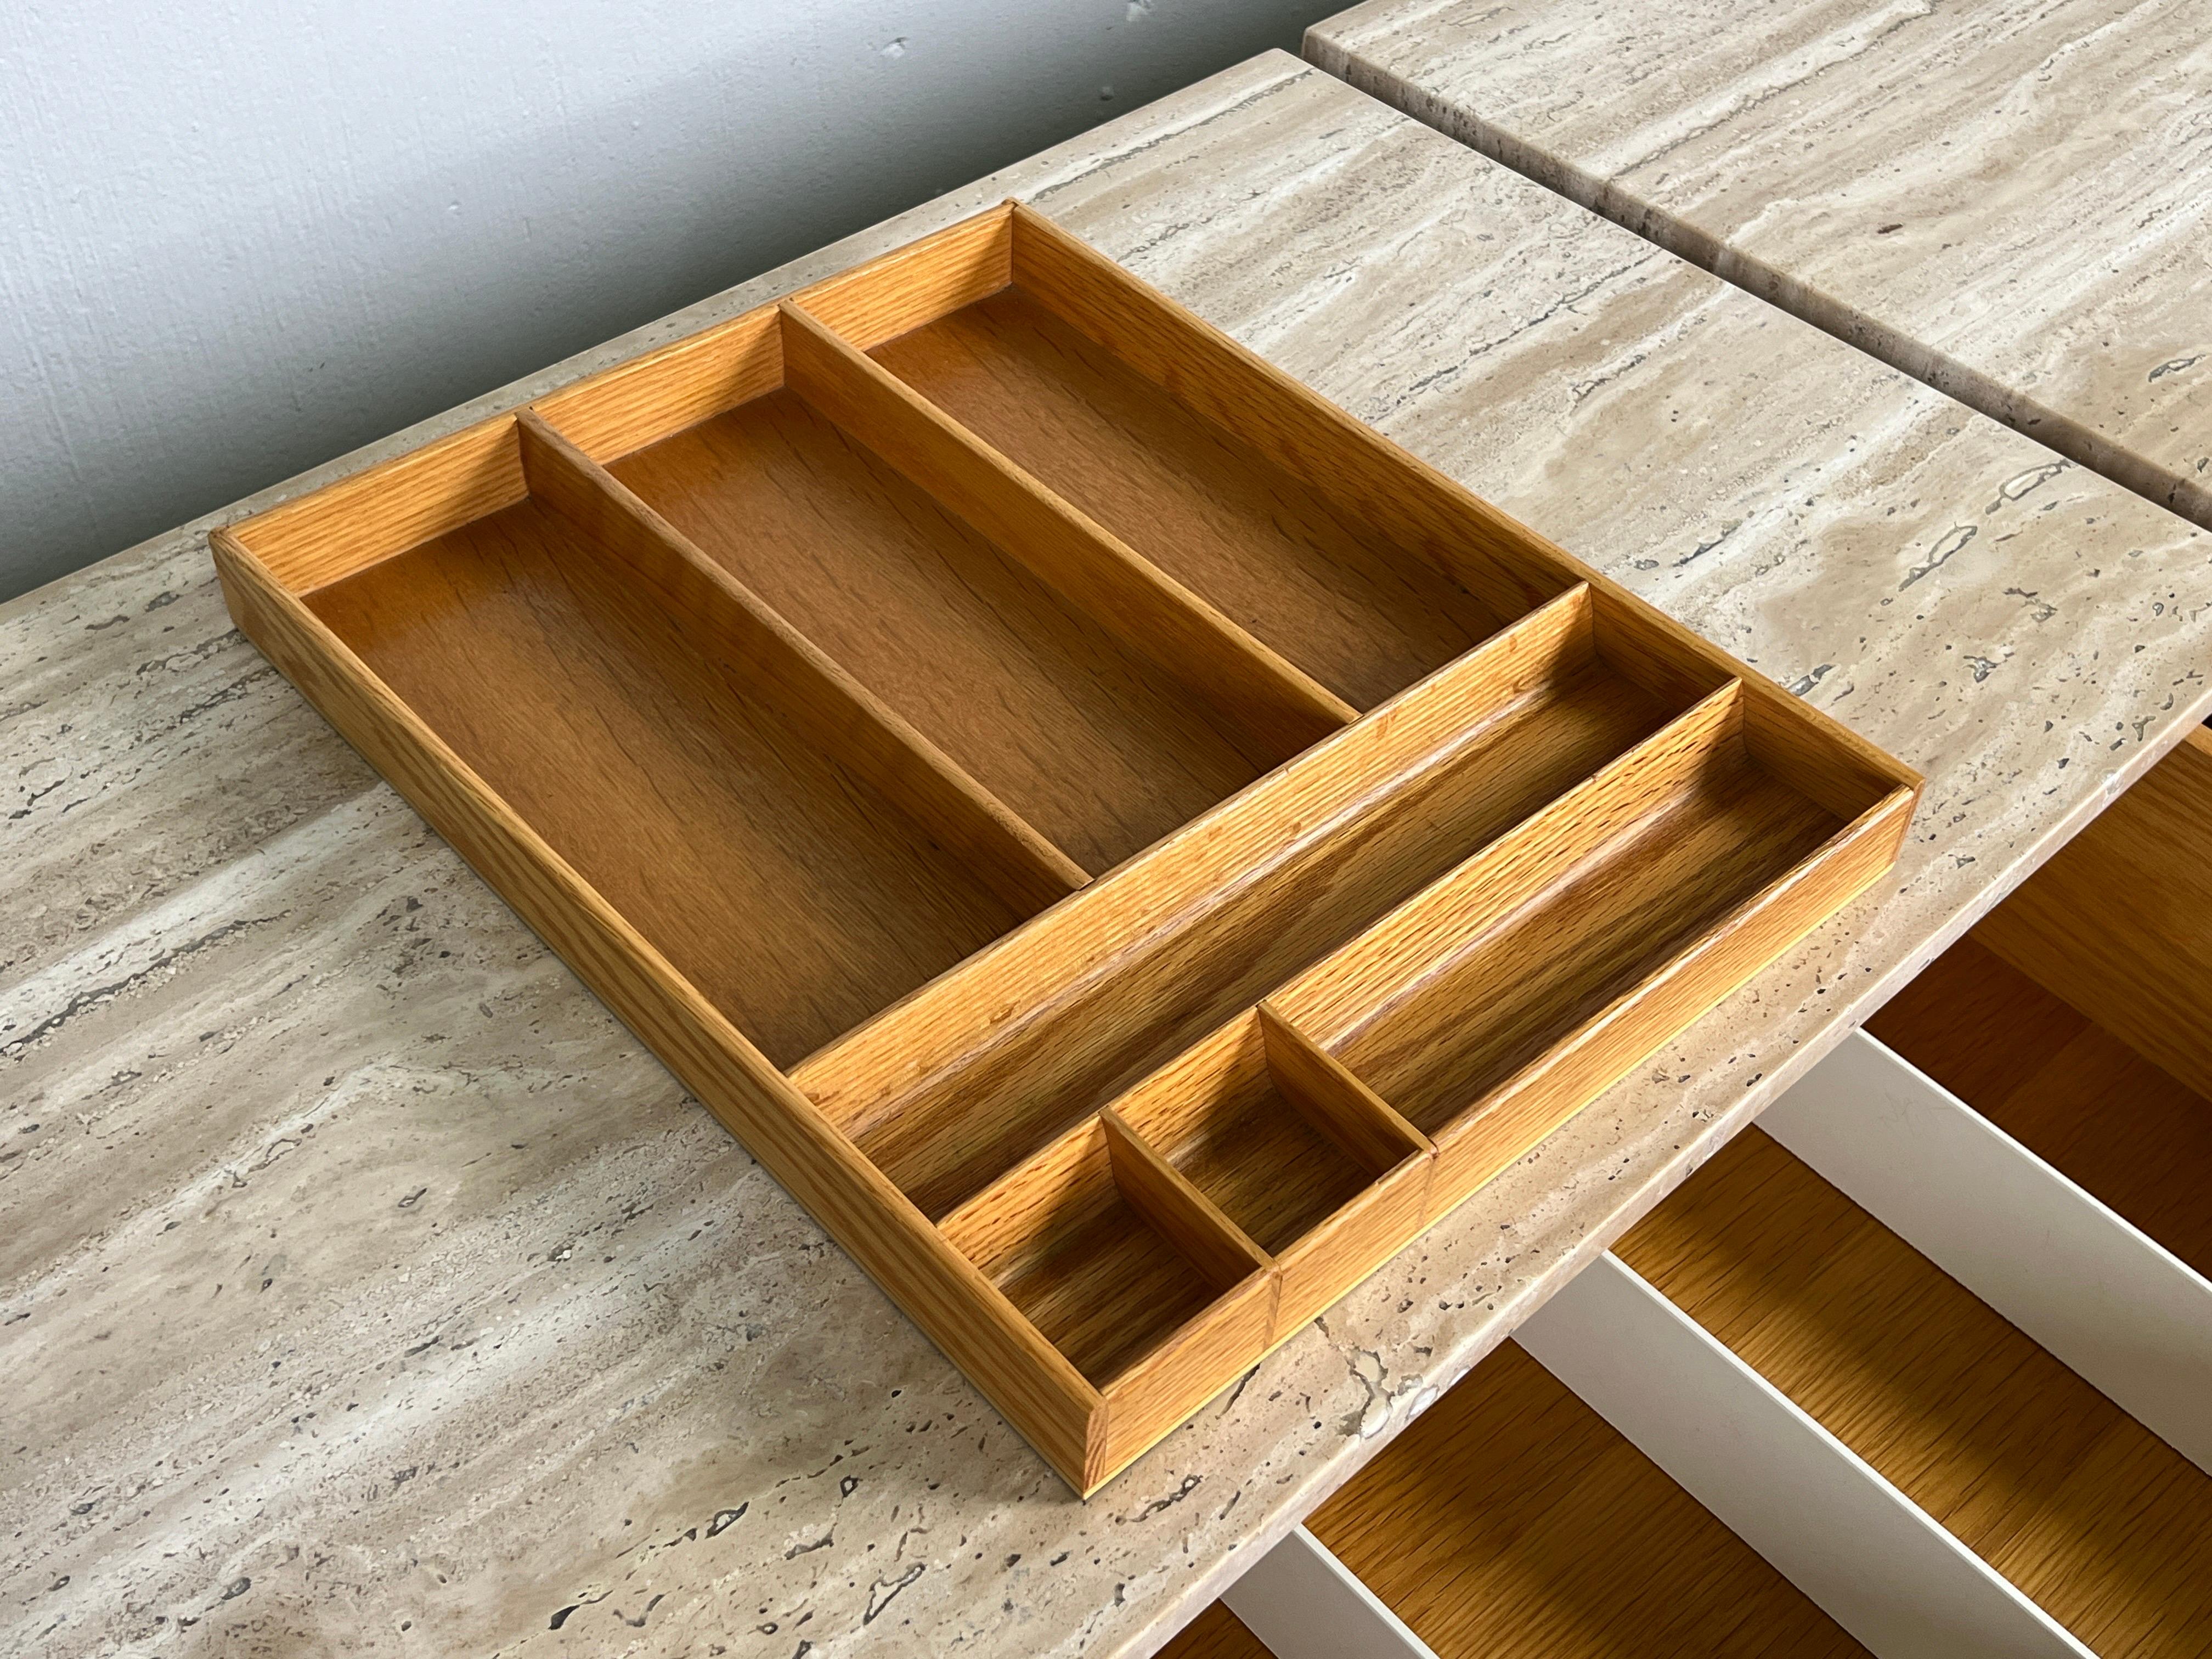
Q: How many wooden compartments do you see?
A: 7